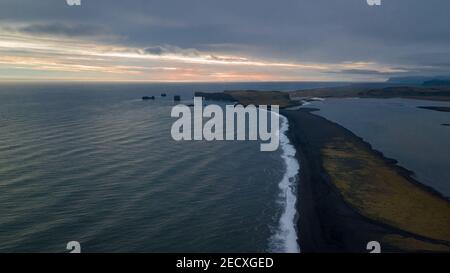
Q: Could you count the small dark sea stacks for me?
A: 3